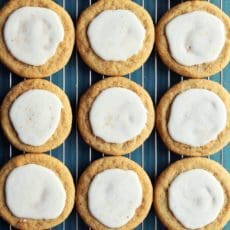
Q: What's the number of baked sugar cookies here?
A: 9